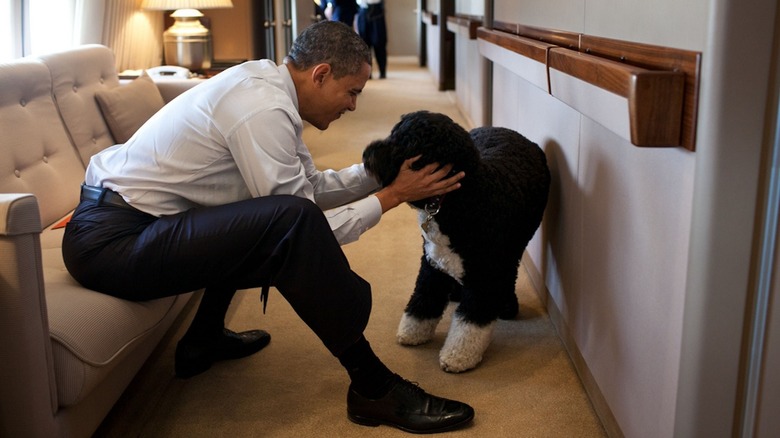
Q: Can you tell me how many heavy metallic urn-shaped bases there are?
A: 1